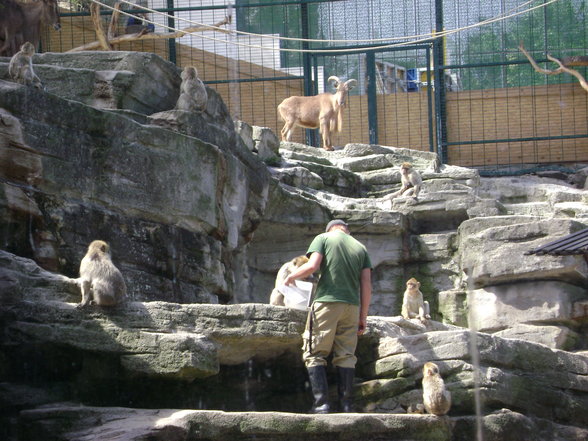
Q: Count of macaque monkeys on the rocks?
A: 7